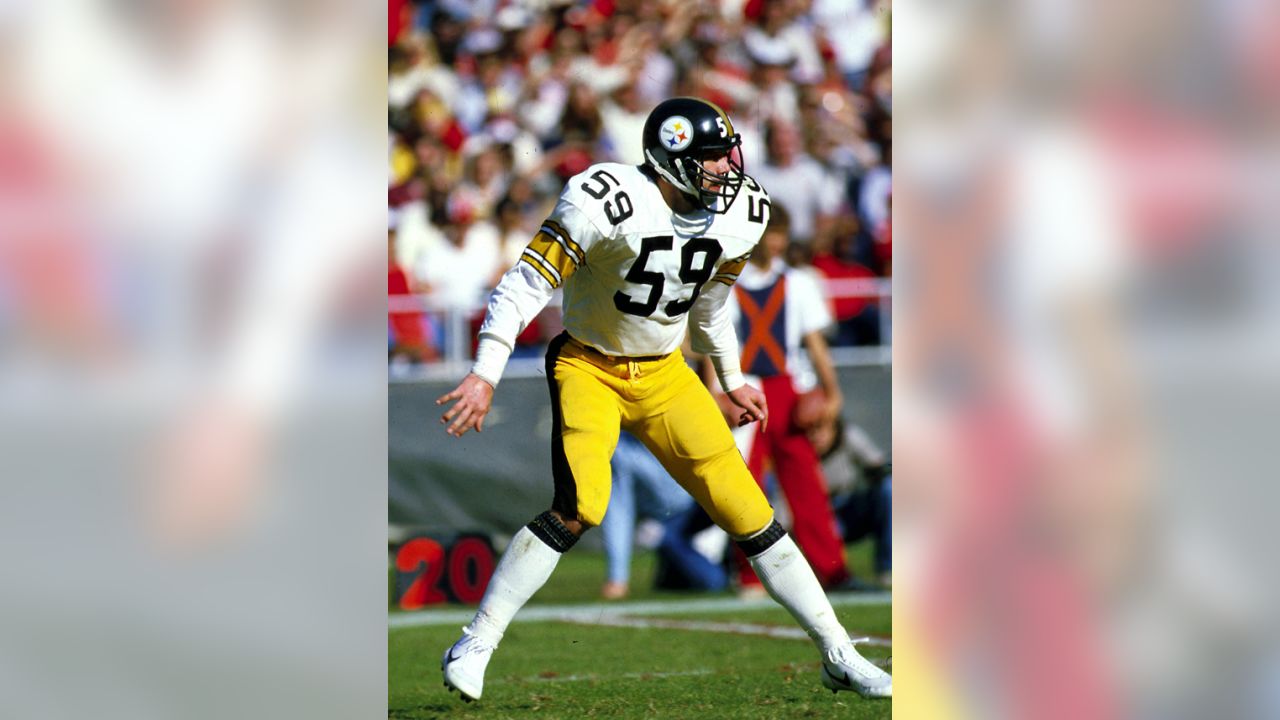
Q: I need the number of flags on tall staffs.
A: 0